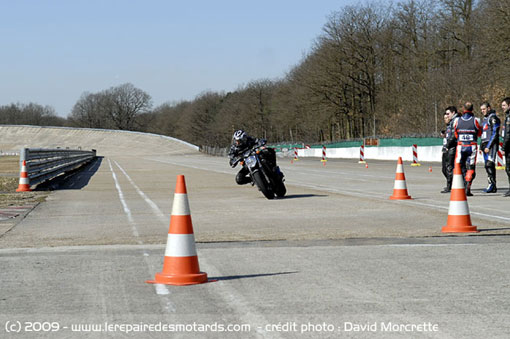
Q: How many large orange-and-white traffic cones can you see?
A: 4